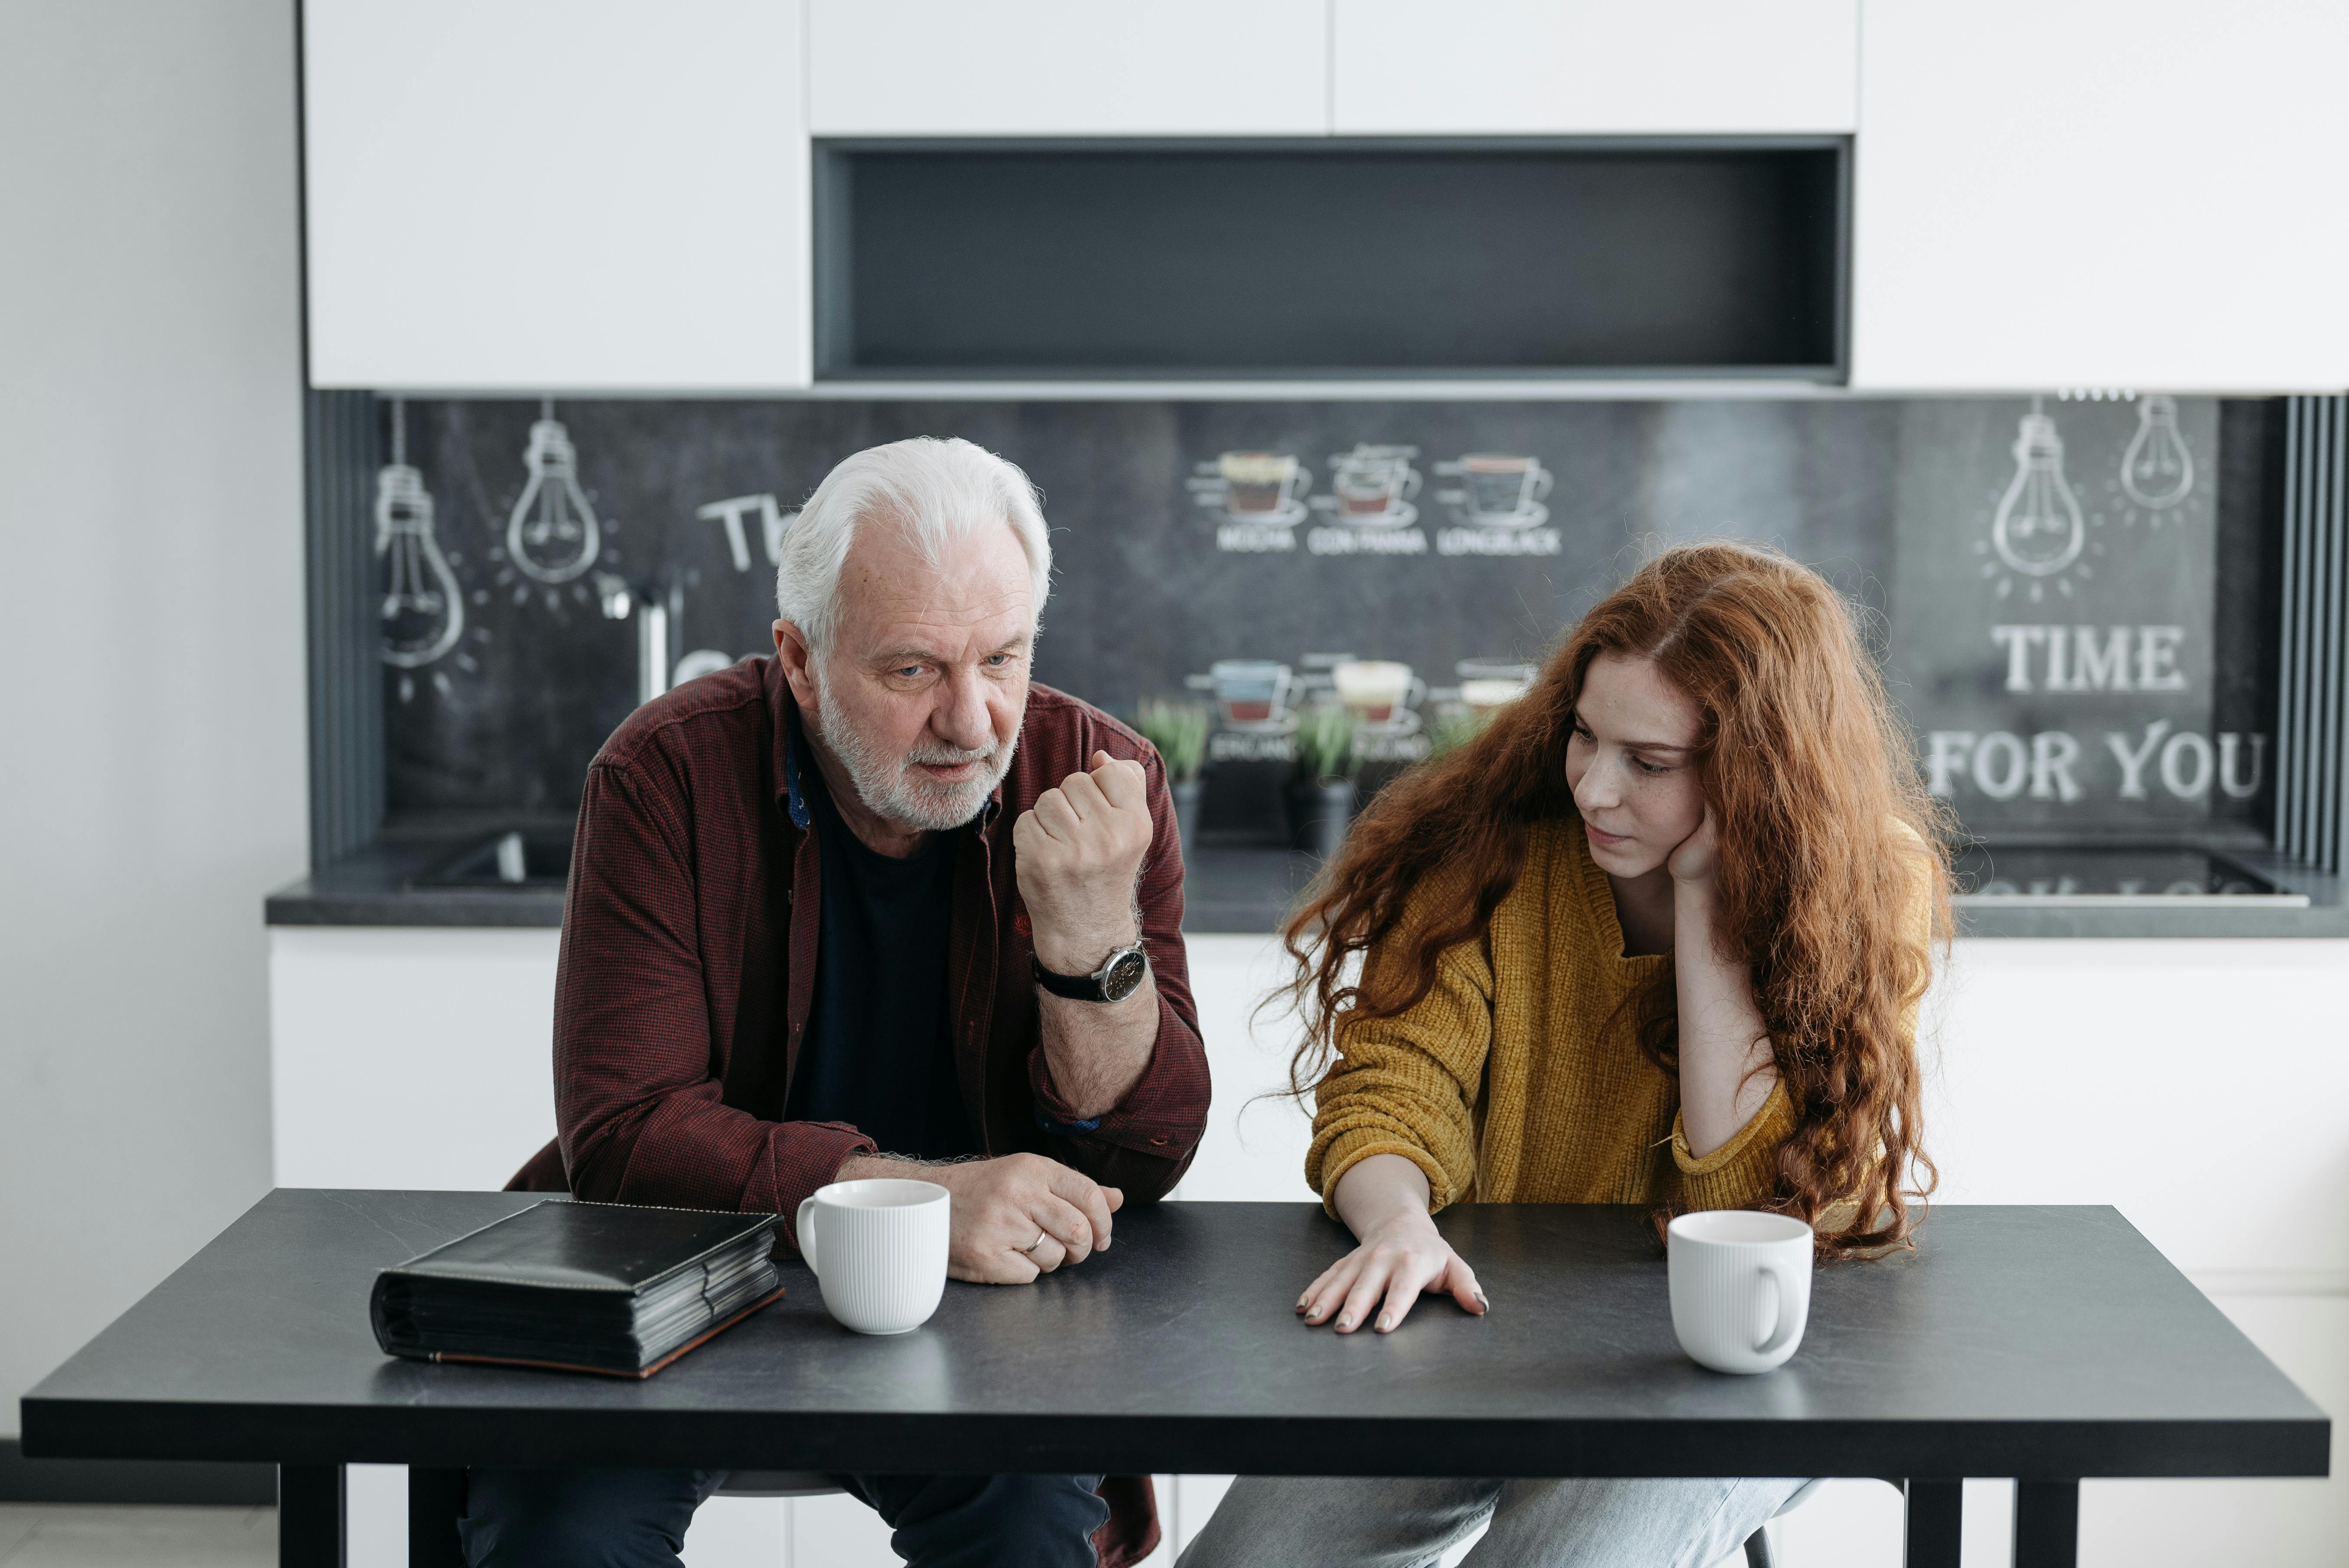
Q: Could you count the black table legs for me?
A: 4